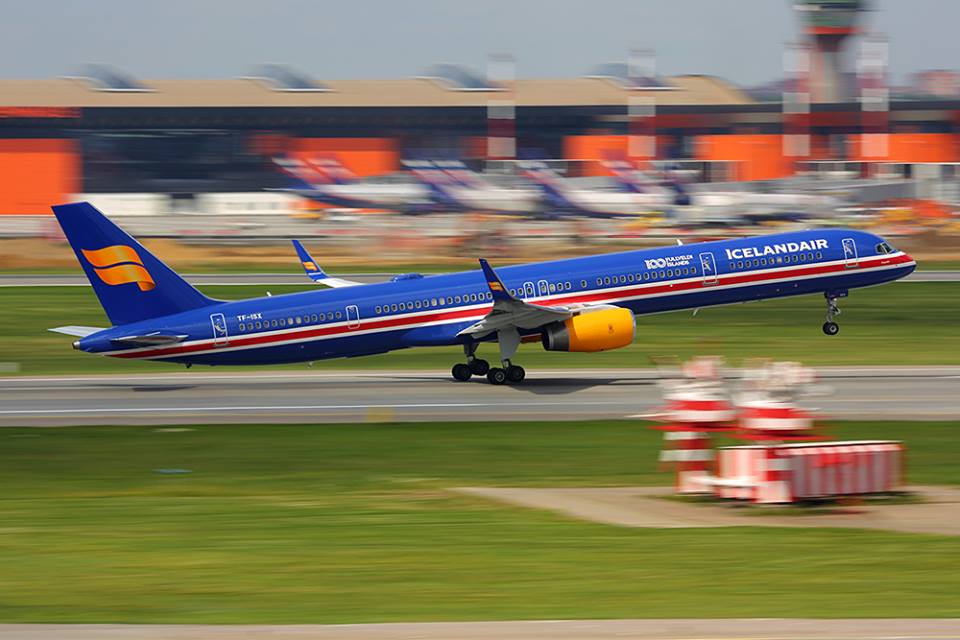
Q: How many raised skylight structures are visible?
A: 4